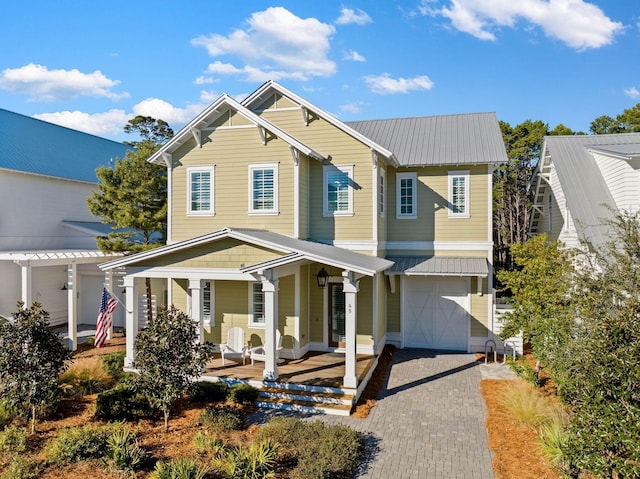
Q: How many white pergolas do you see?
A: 1